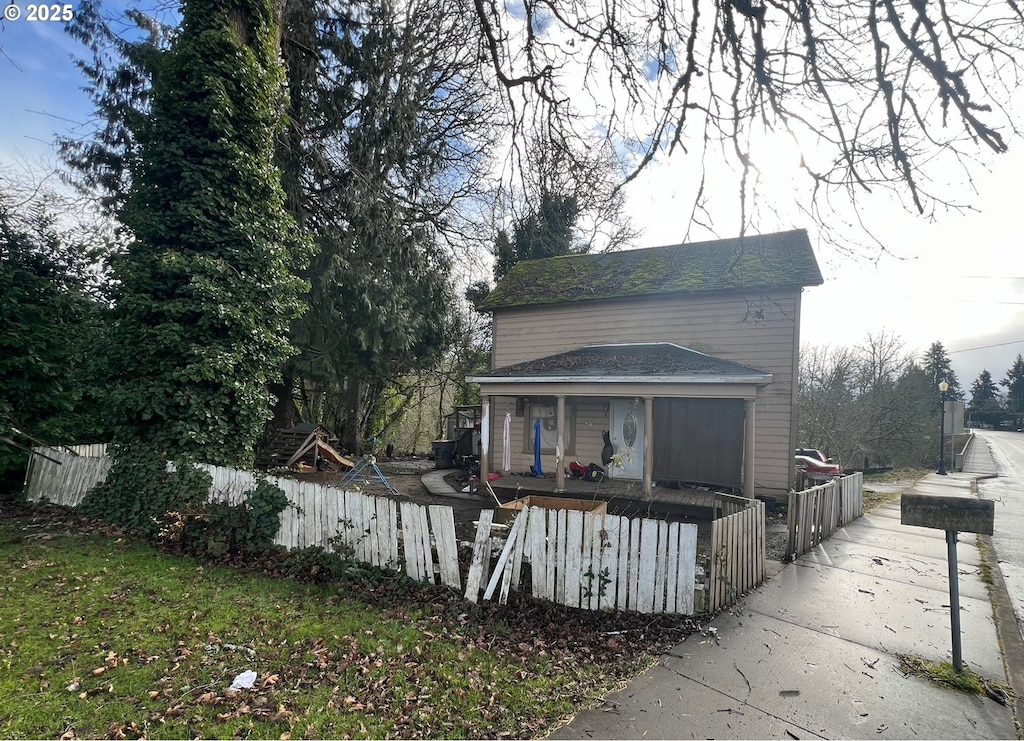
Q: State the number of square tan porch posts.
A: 4